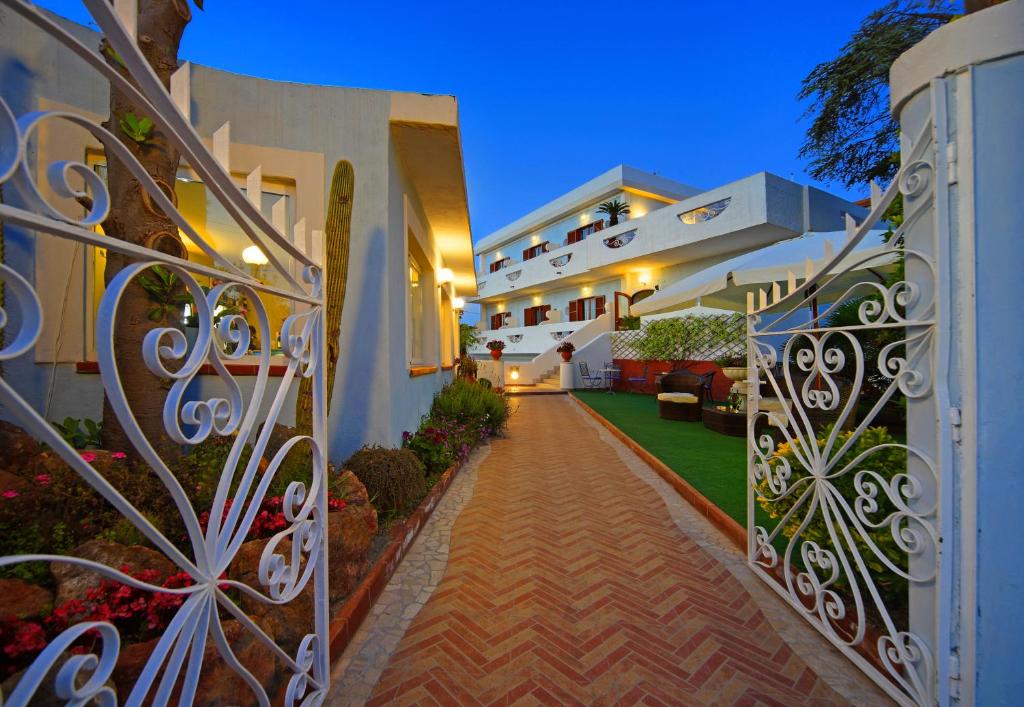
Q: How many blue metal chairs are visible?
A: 3